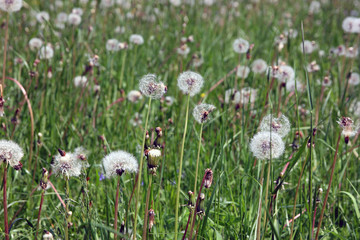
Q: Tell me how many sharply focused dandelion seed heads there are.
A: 8